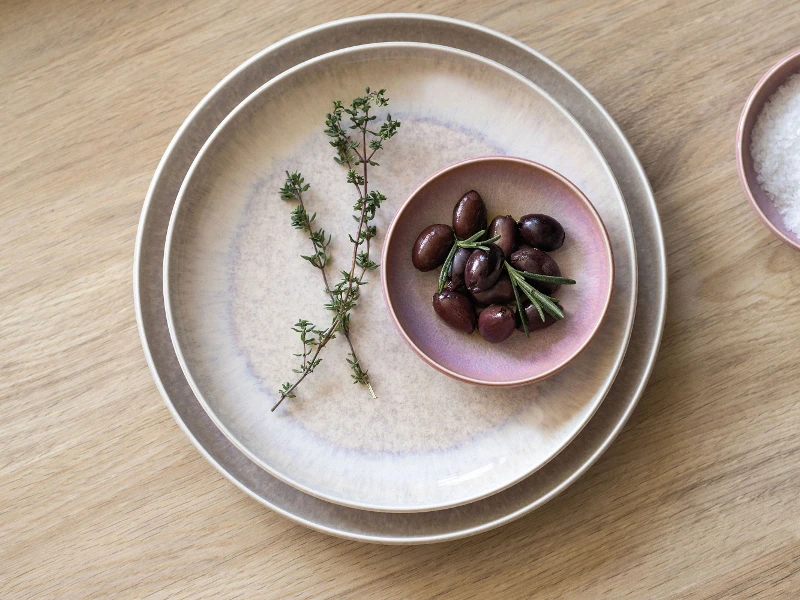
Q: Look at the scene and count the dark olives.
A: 11